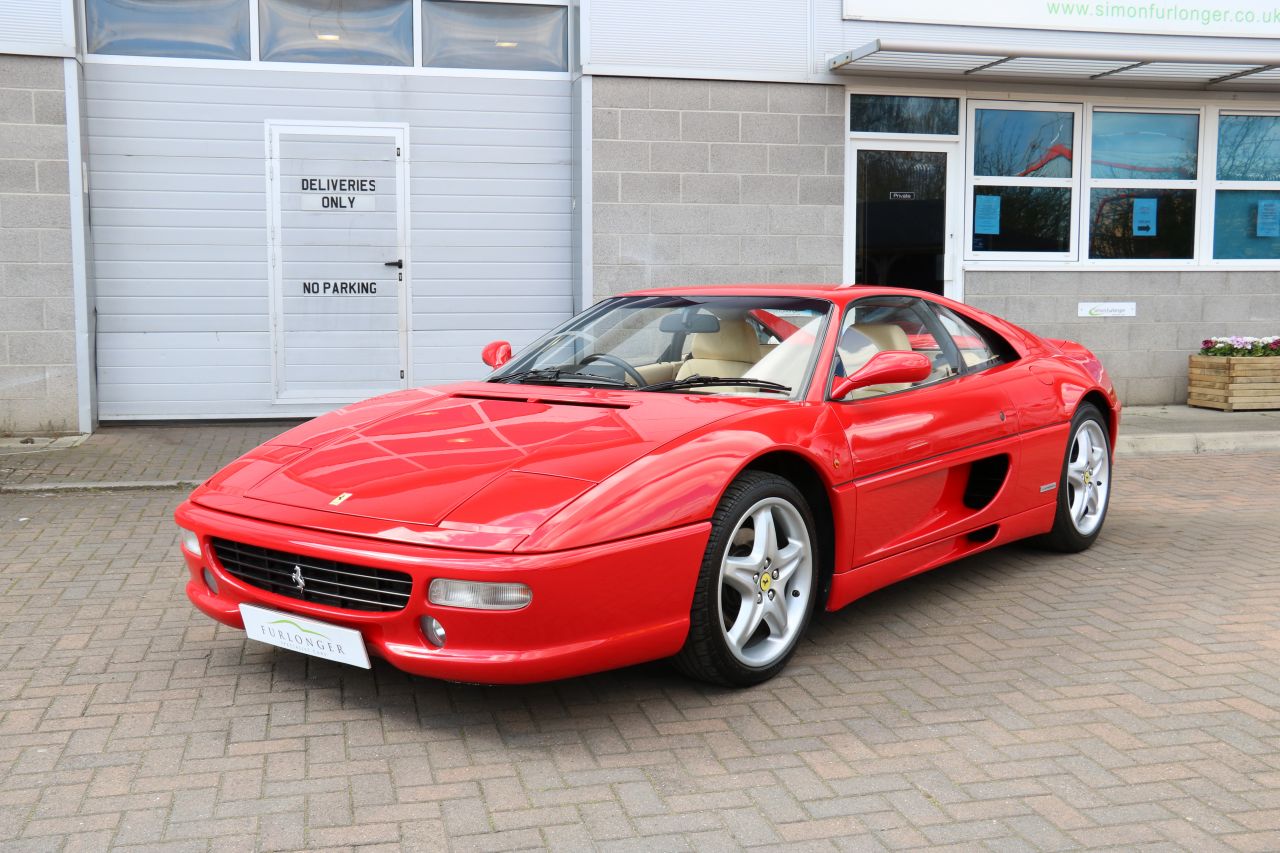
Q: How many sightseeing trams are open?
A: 0